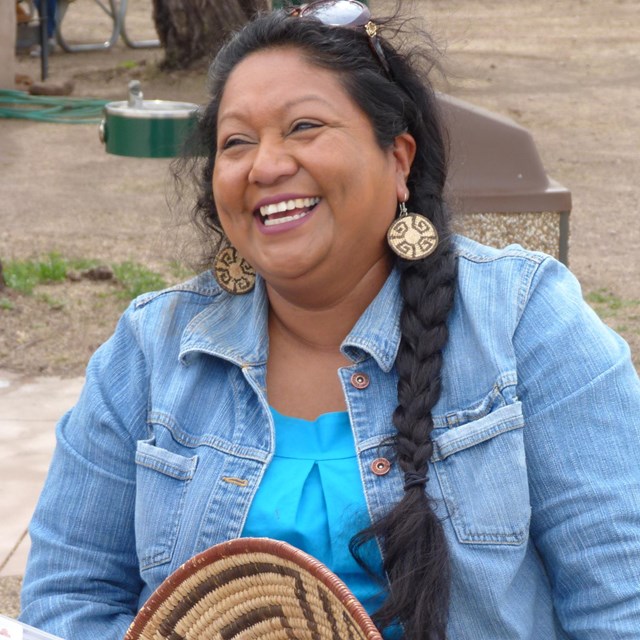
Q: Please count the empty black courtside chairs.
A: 0